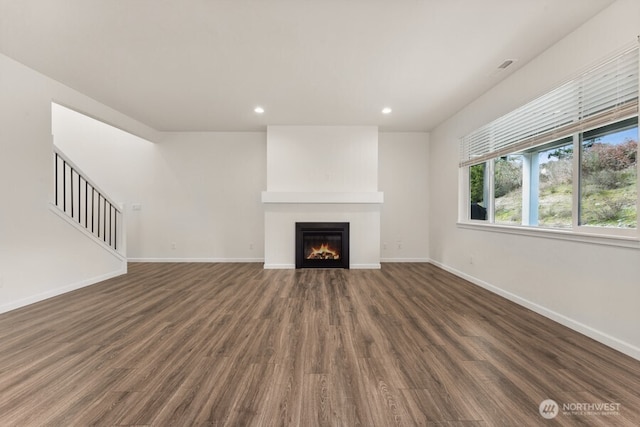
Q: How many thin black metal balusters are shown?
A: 10